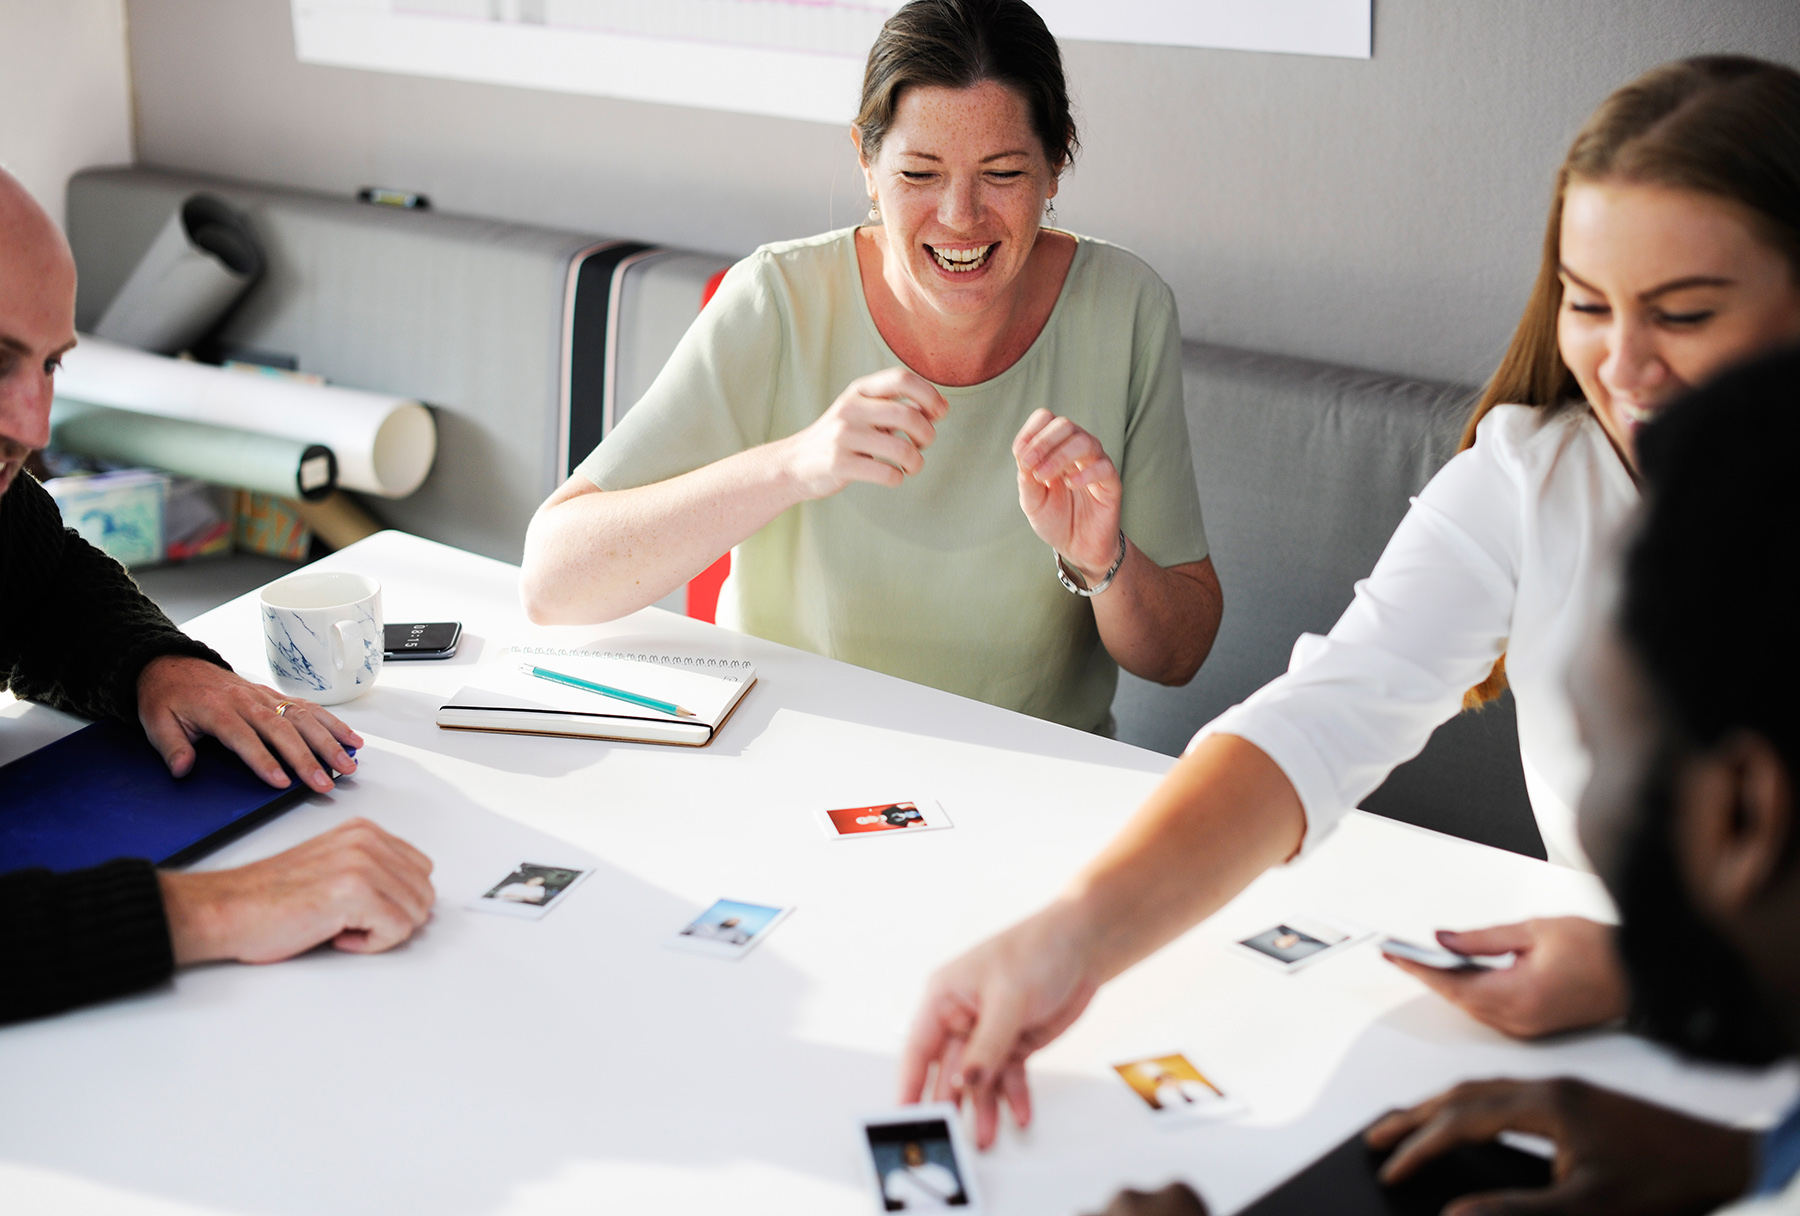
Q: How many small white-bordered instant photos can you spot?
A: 6